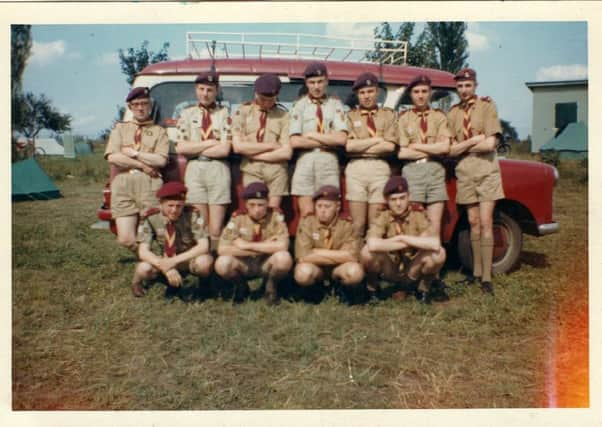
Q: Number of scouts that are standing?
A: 7